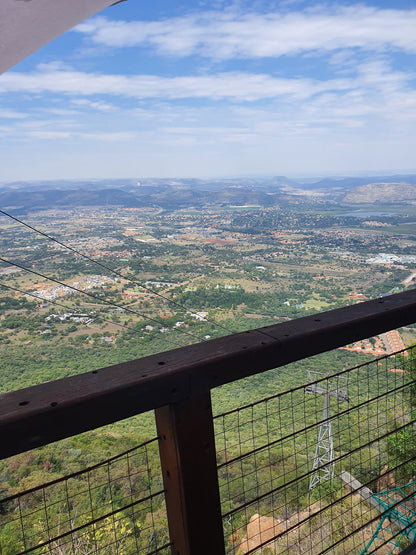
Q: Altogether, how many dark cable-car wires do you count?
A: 3